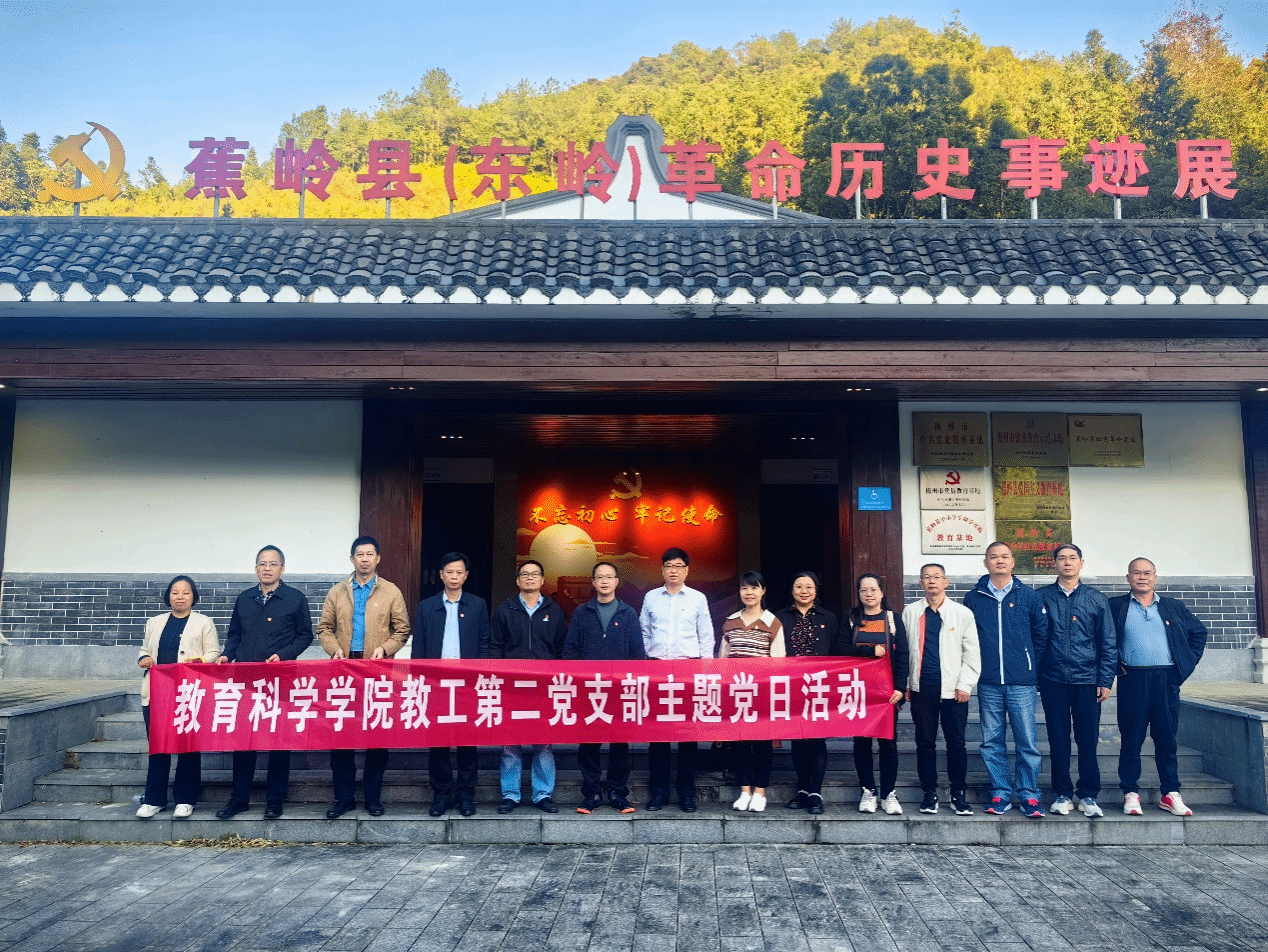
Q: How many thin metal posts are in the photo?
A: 15